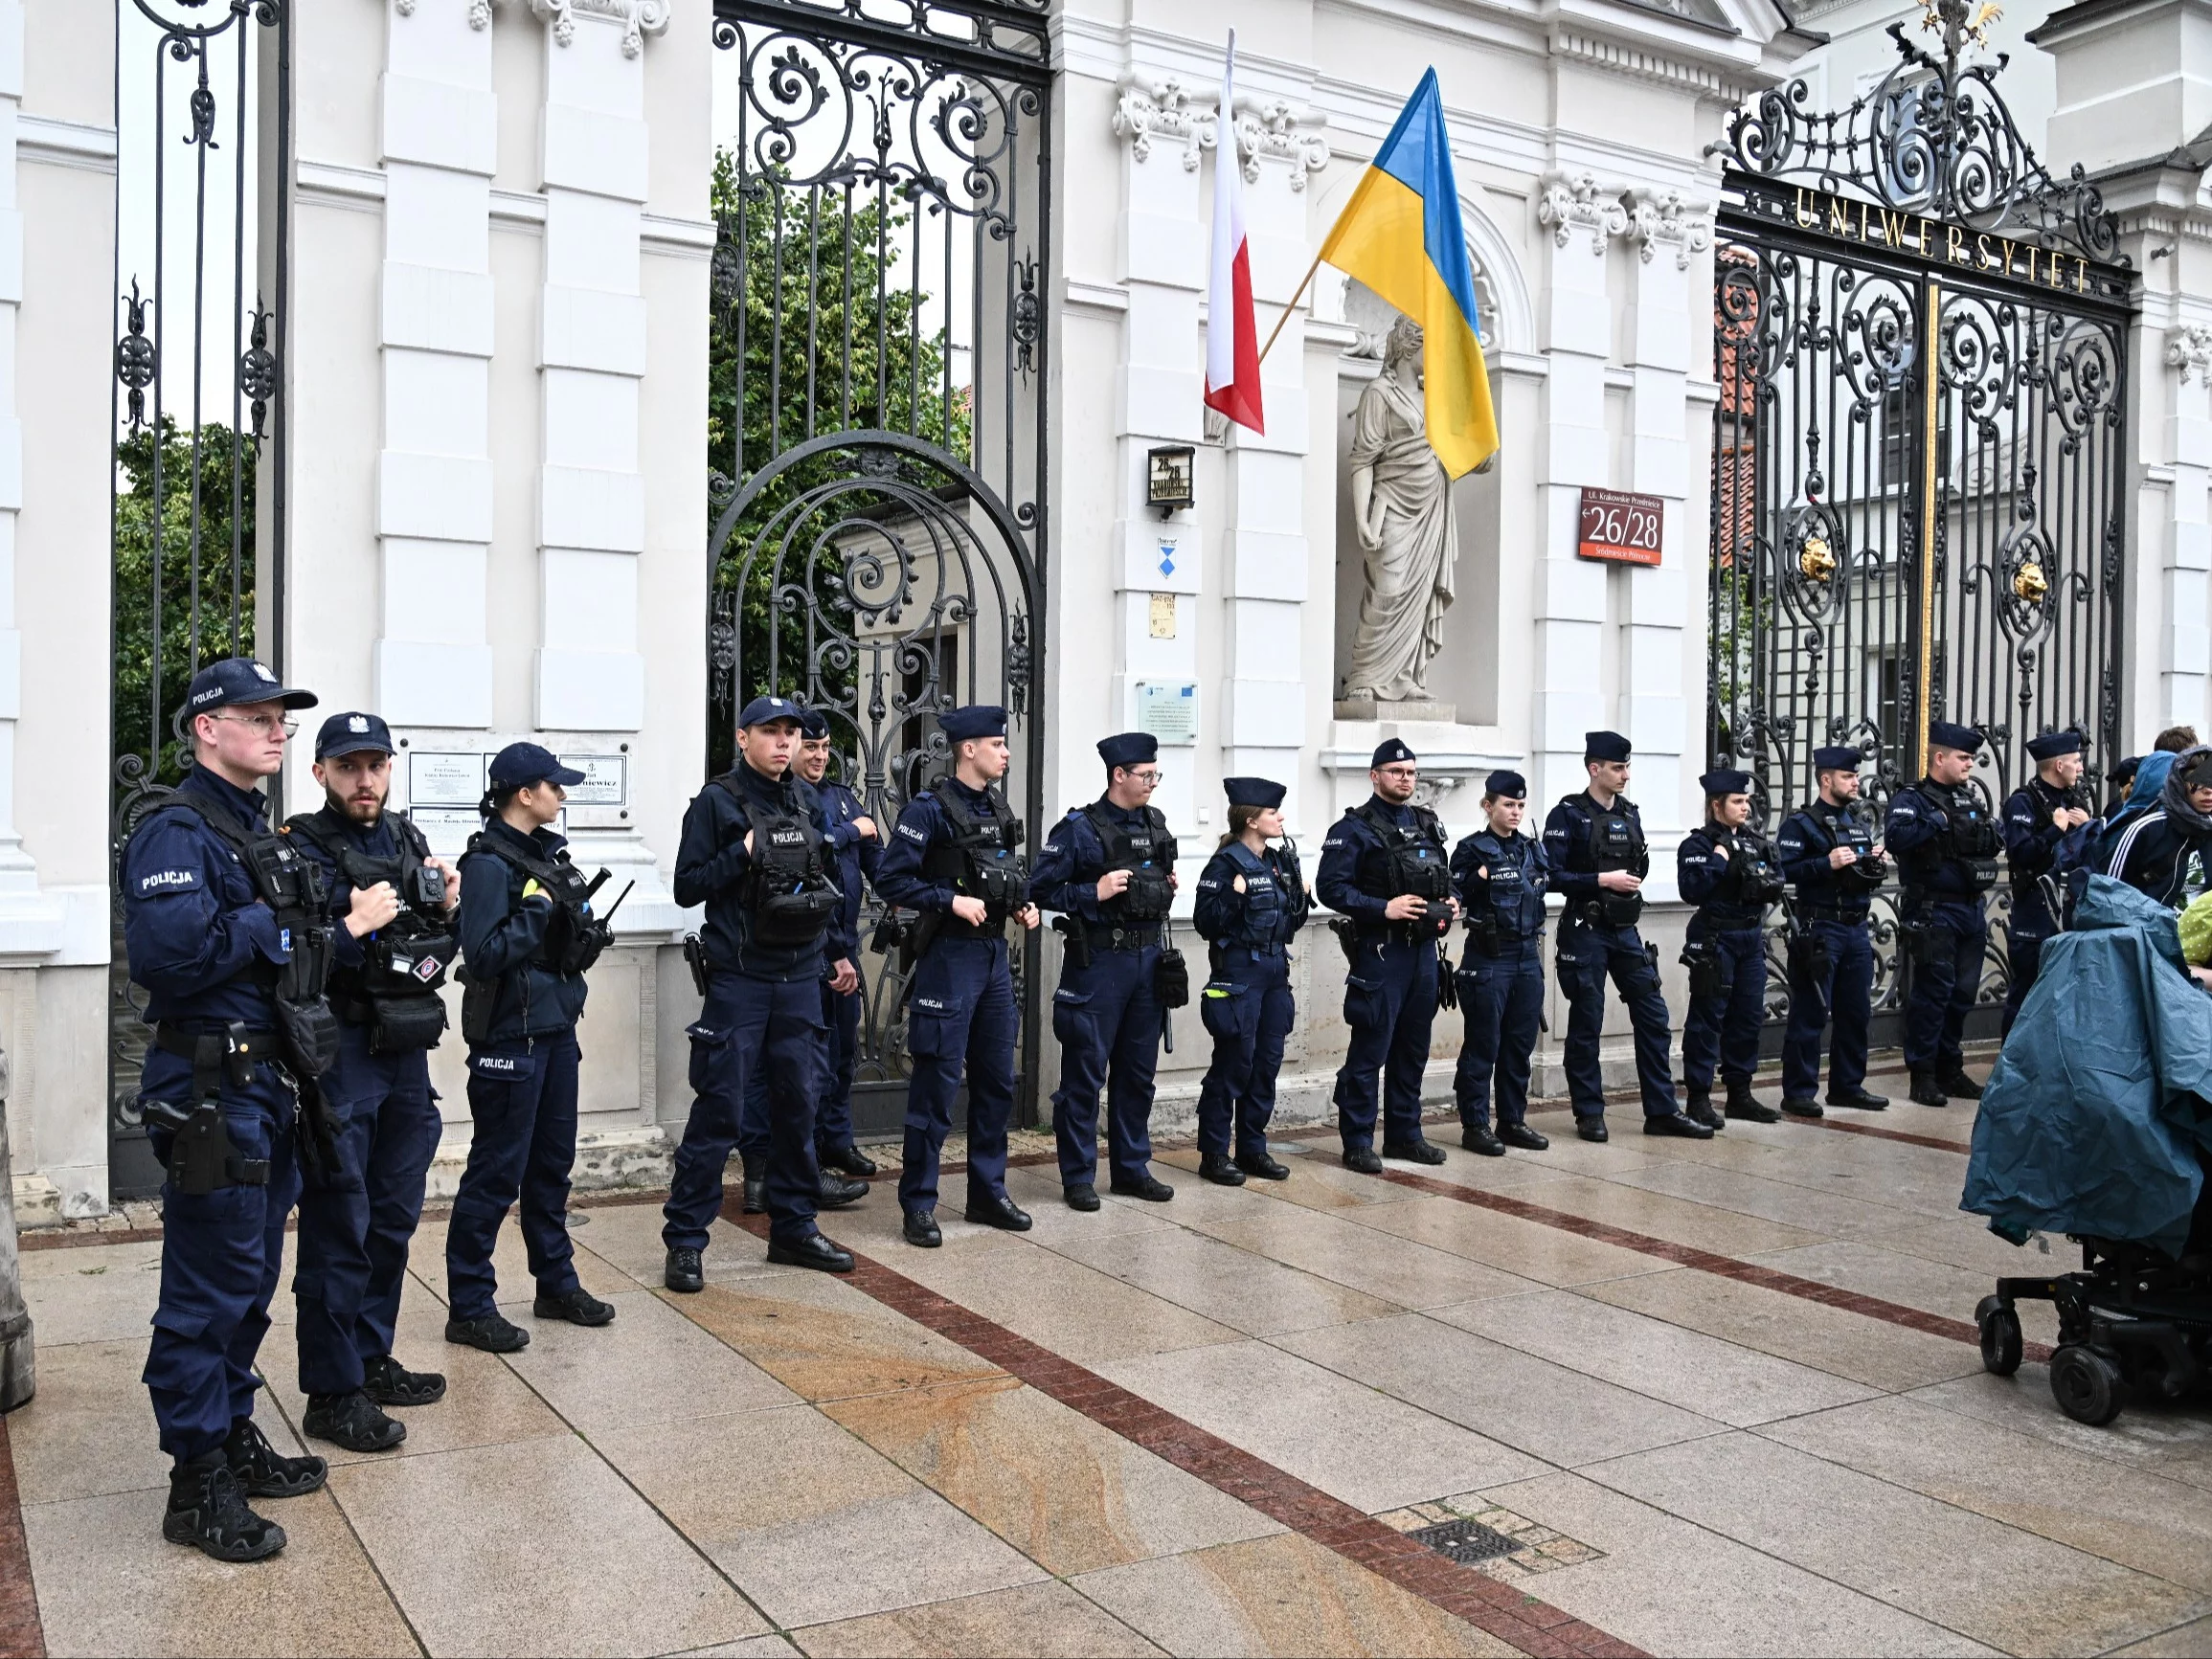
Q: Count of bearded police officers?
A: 3